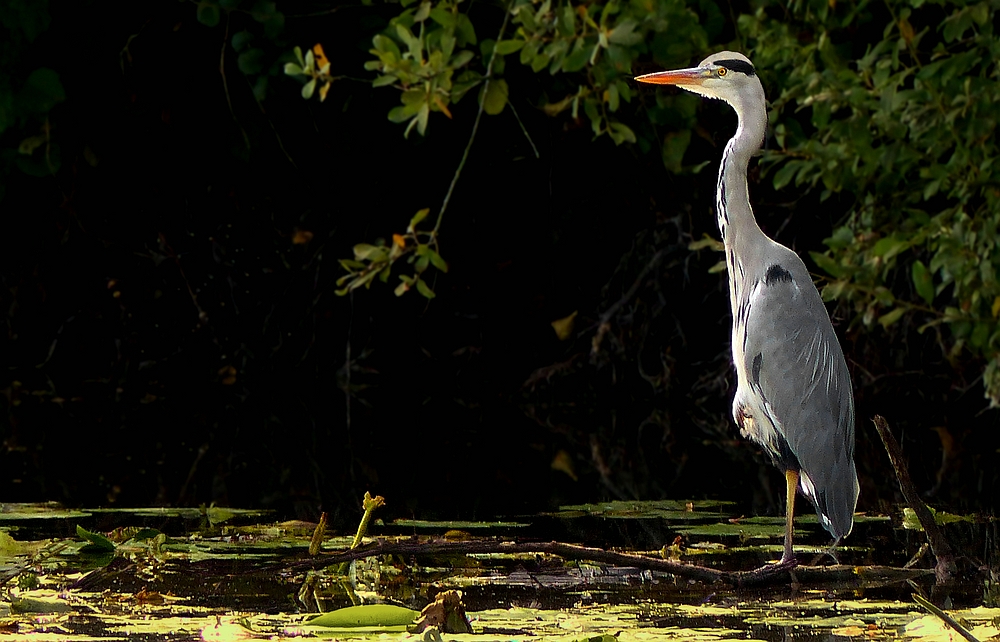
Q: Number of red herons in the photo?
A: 0